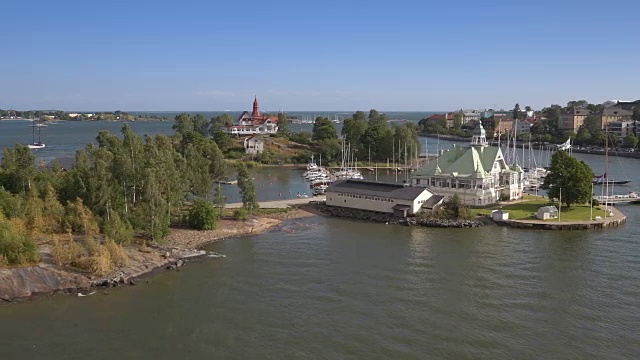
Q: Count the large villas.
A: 2